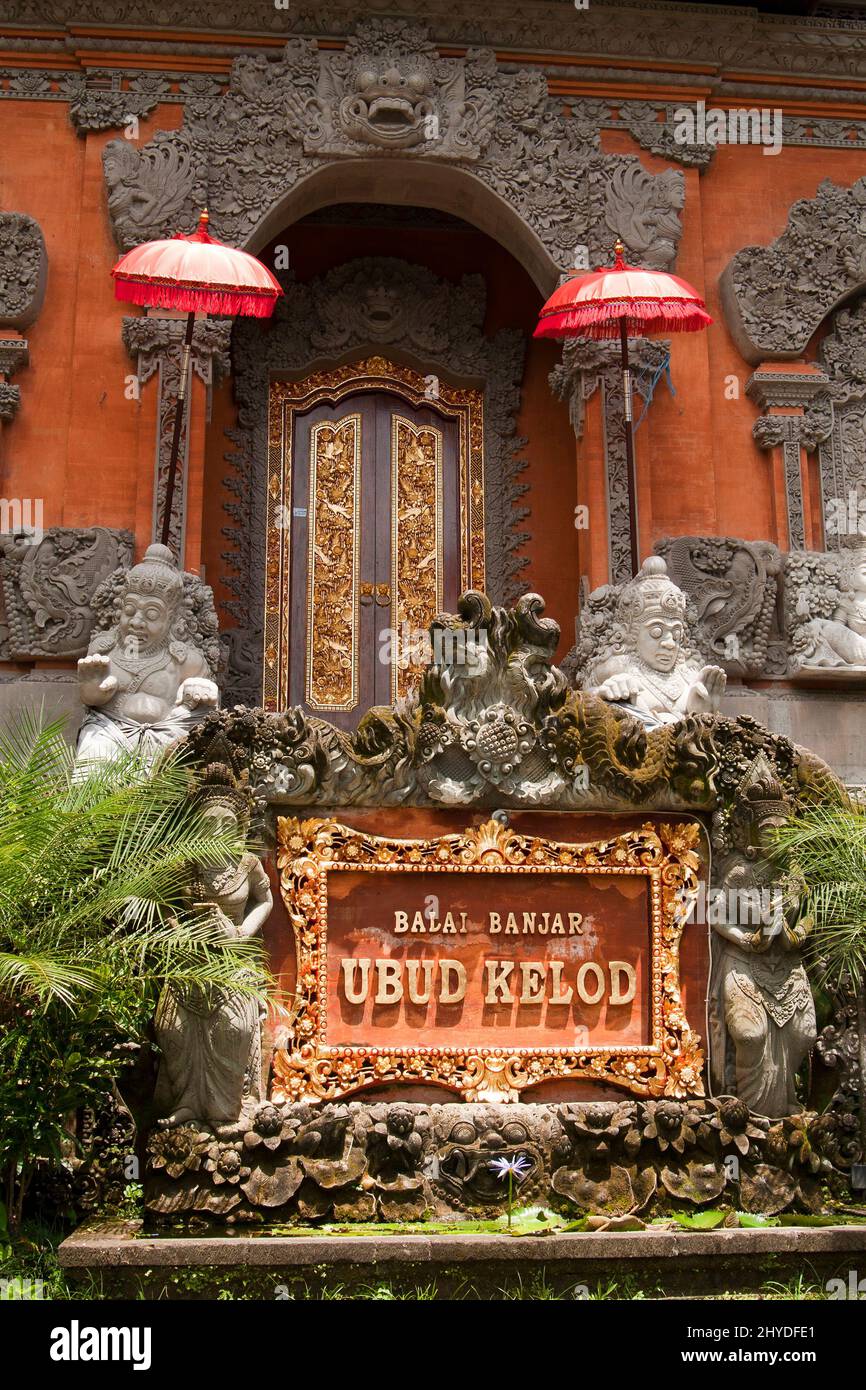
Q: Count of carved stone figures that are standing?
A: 2